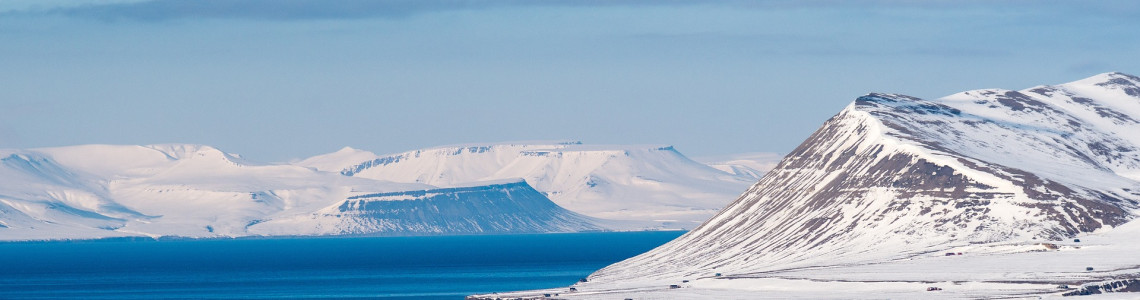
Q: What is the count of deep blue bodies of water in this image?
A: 1